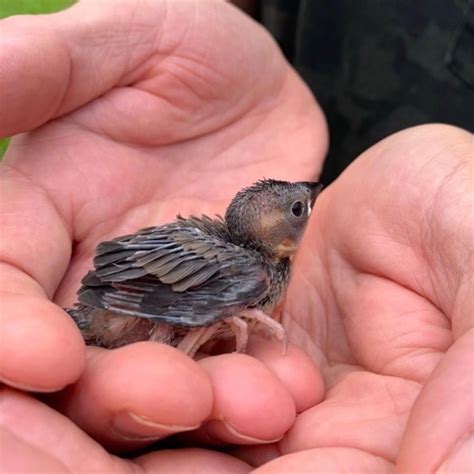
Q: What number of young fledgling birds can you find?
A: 1